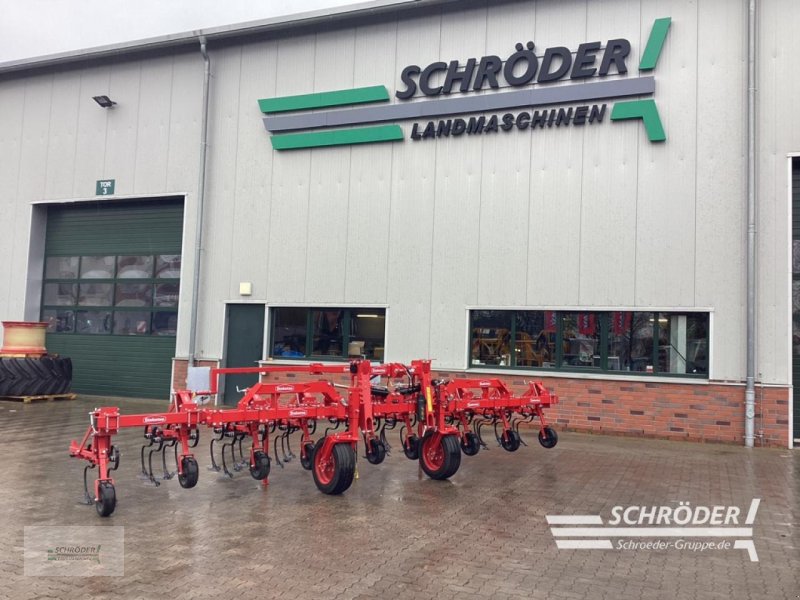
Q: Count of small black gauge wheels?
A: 9